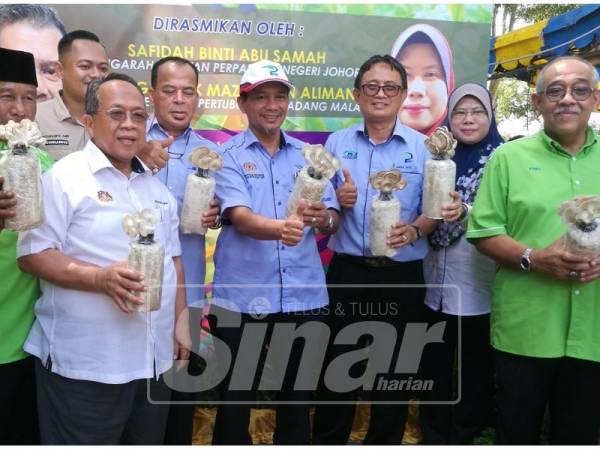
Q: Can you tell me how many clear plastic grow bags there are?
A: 7